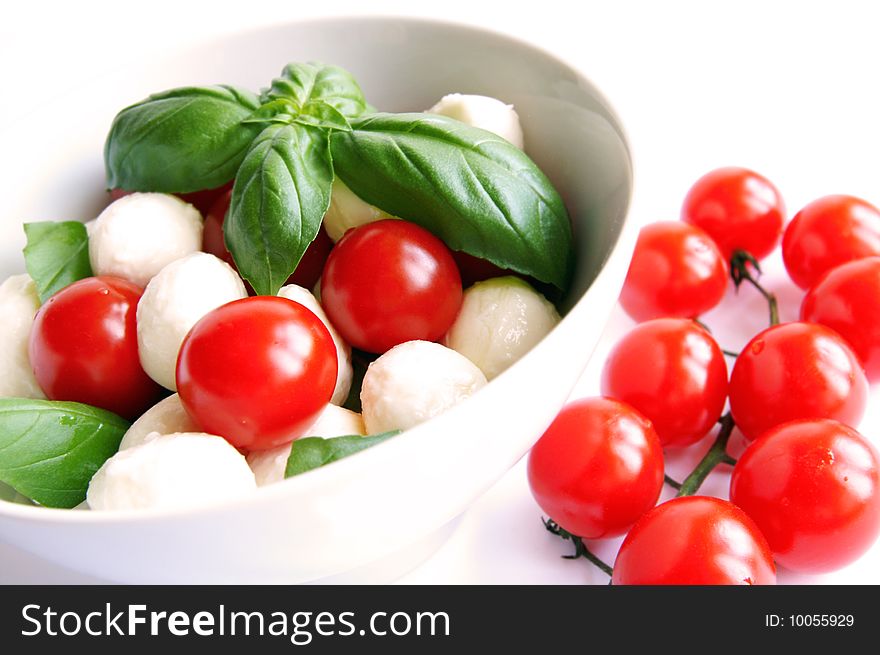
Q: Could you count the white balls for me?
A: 11